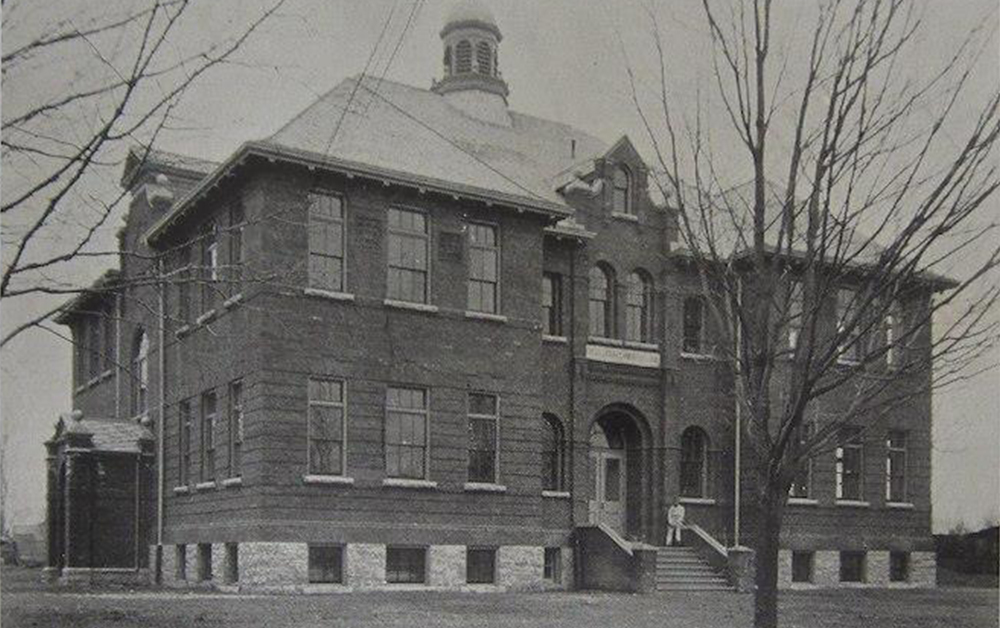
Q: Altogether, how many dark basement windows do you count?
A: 10